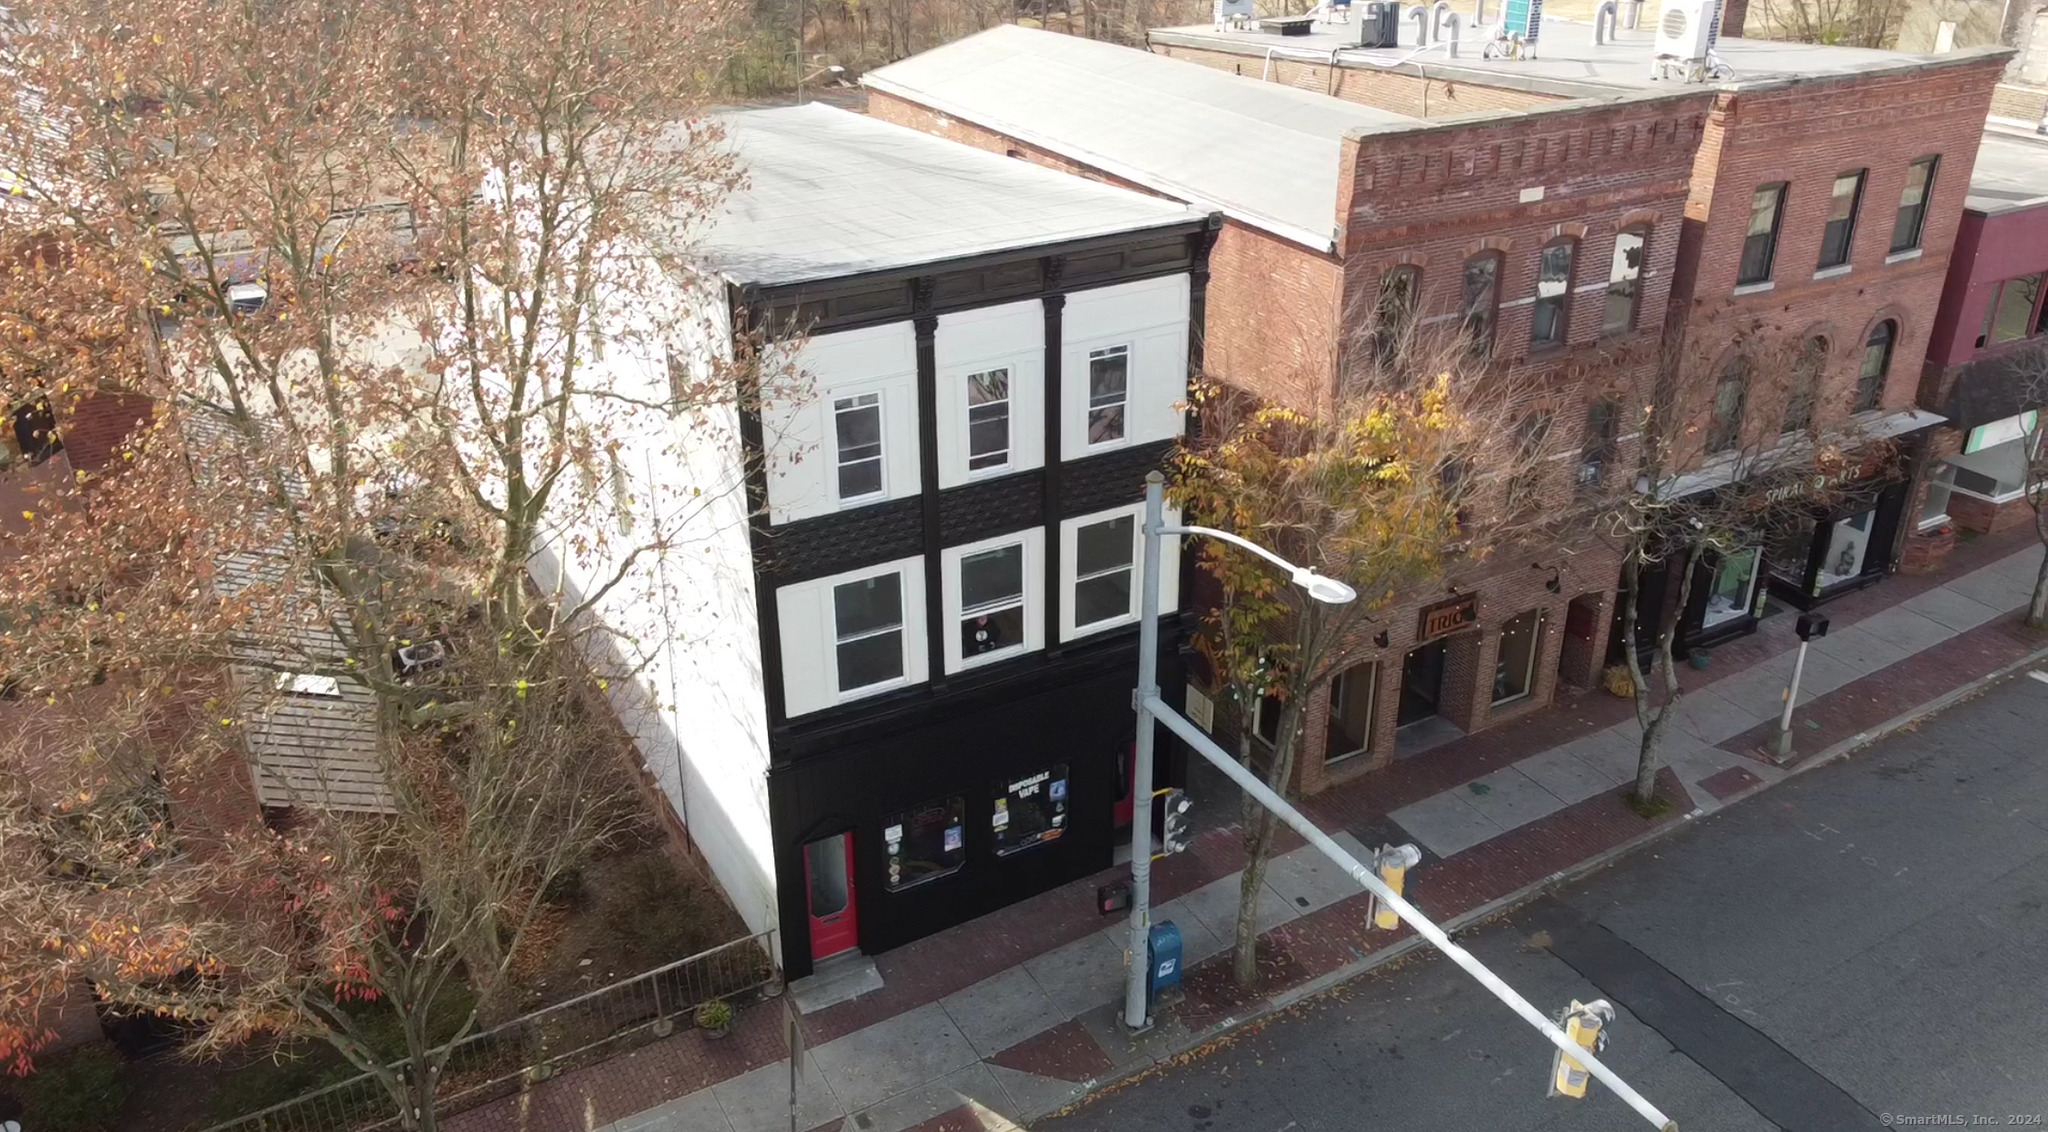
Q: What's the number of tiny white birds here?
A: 0